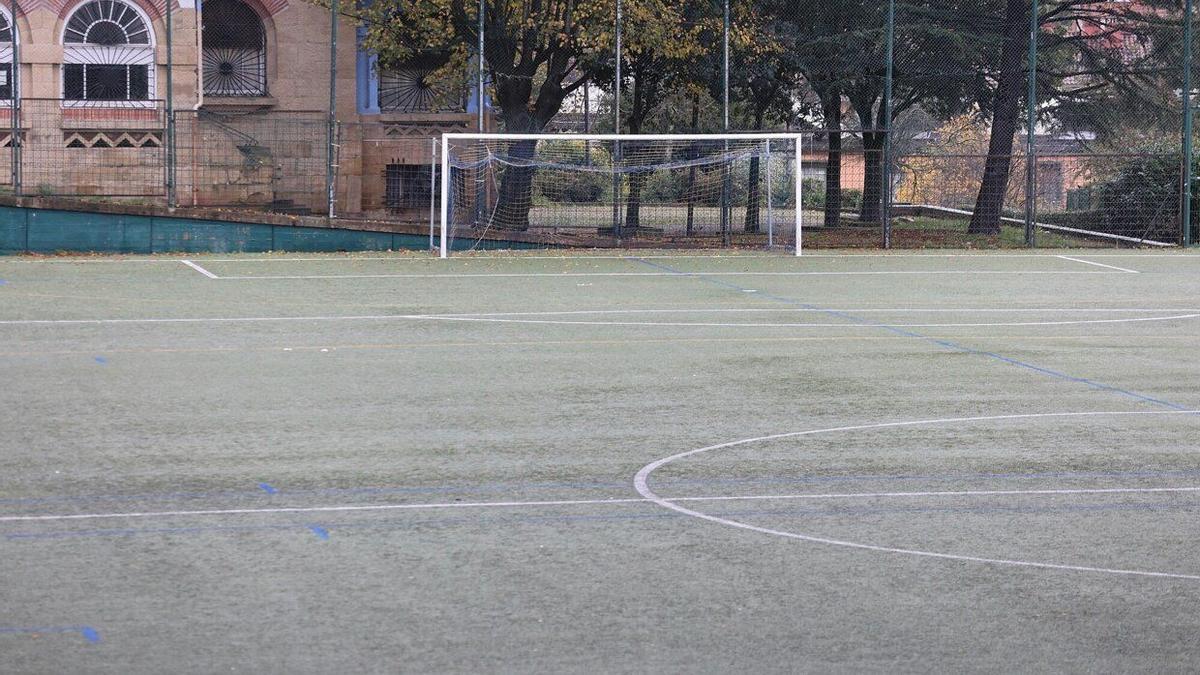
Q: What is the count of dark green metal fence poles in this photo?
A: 9